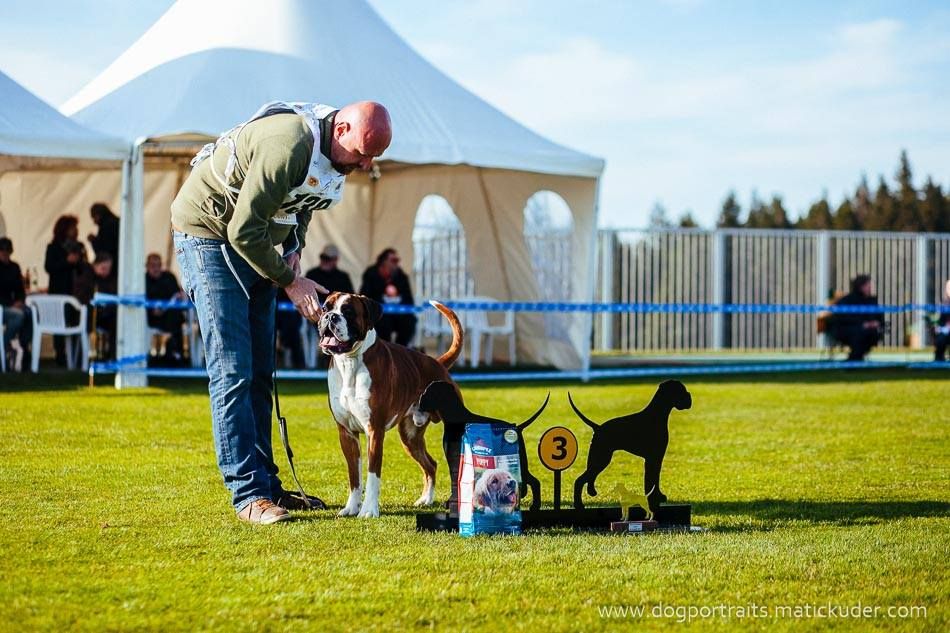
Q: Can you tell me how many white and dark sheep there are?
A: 0